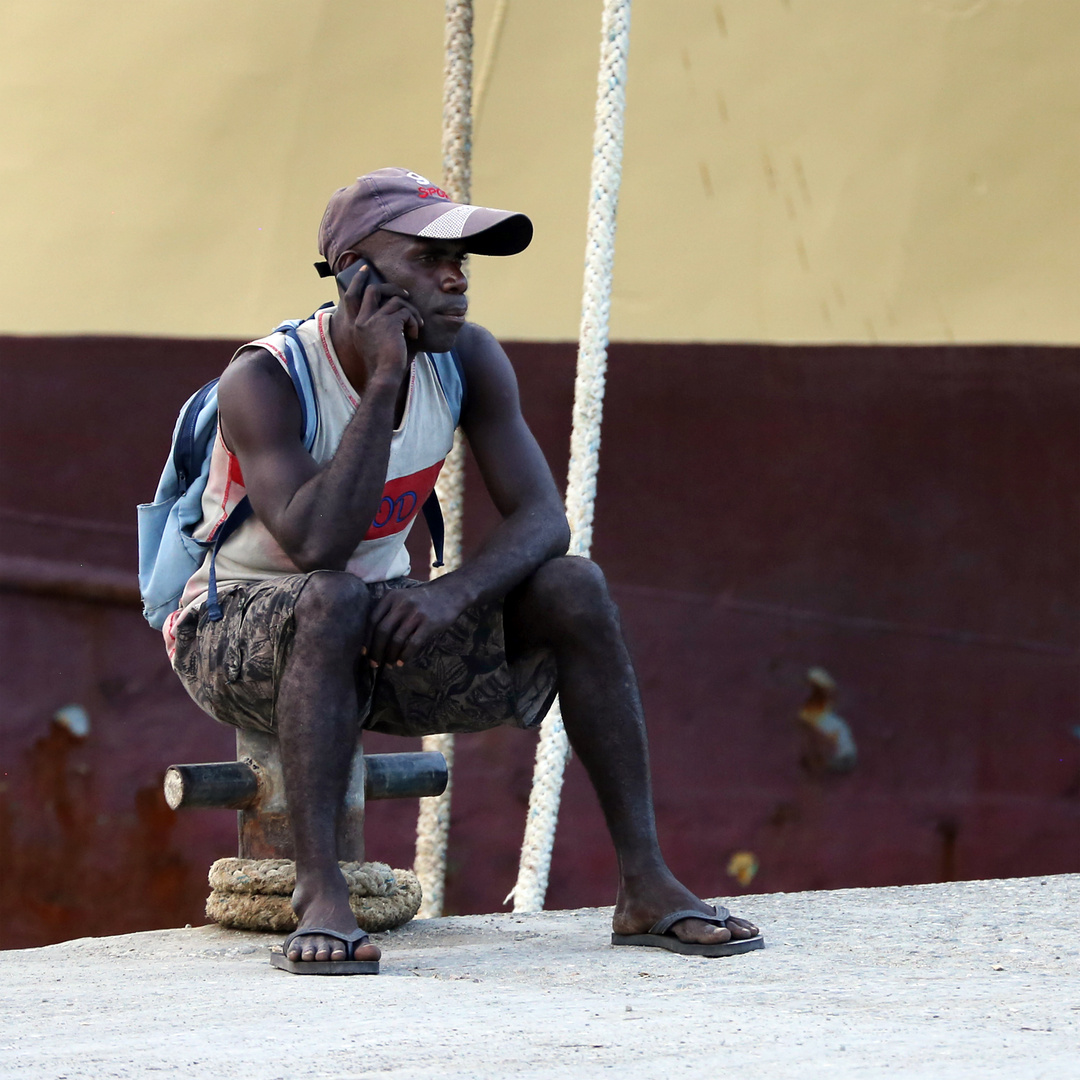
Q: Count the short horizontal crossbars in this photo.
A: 2